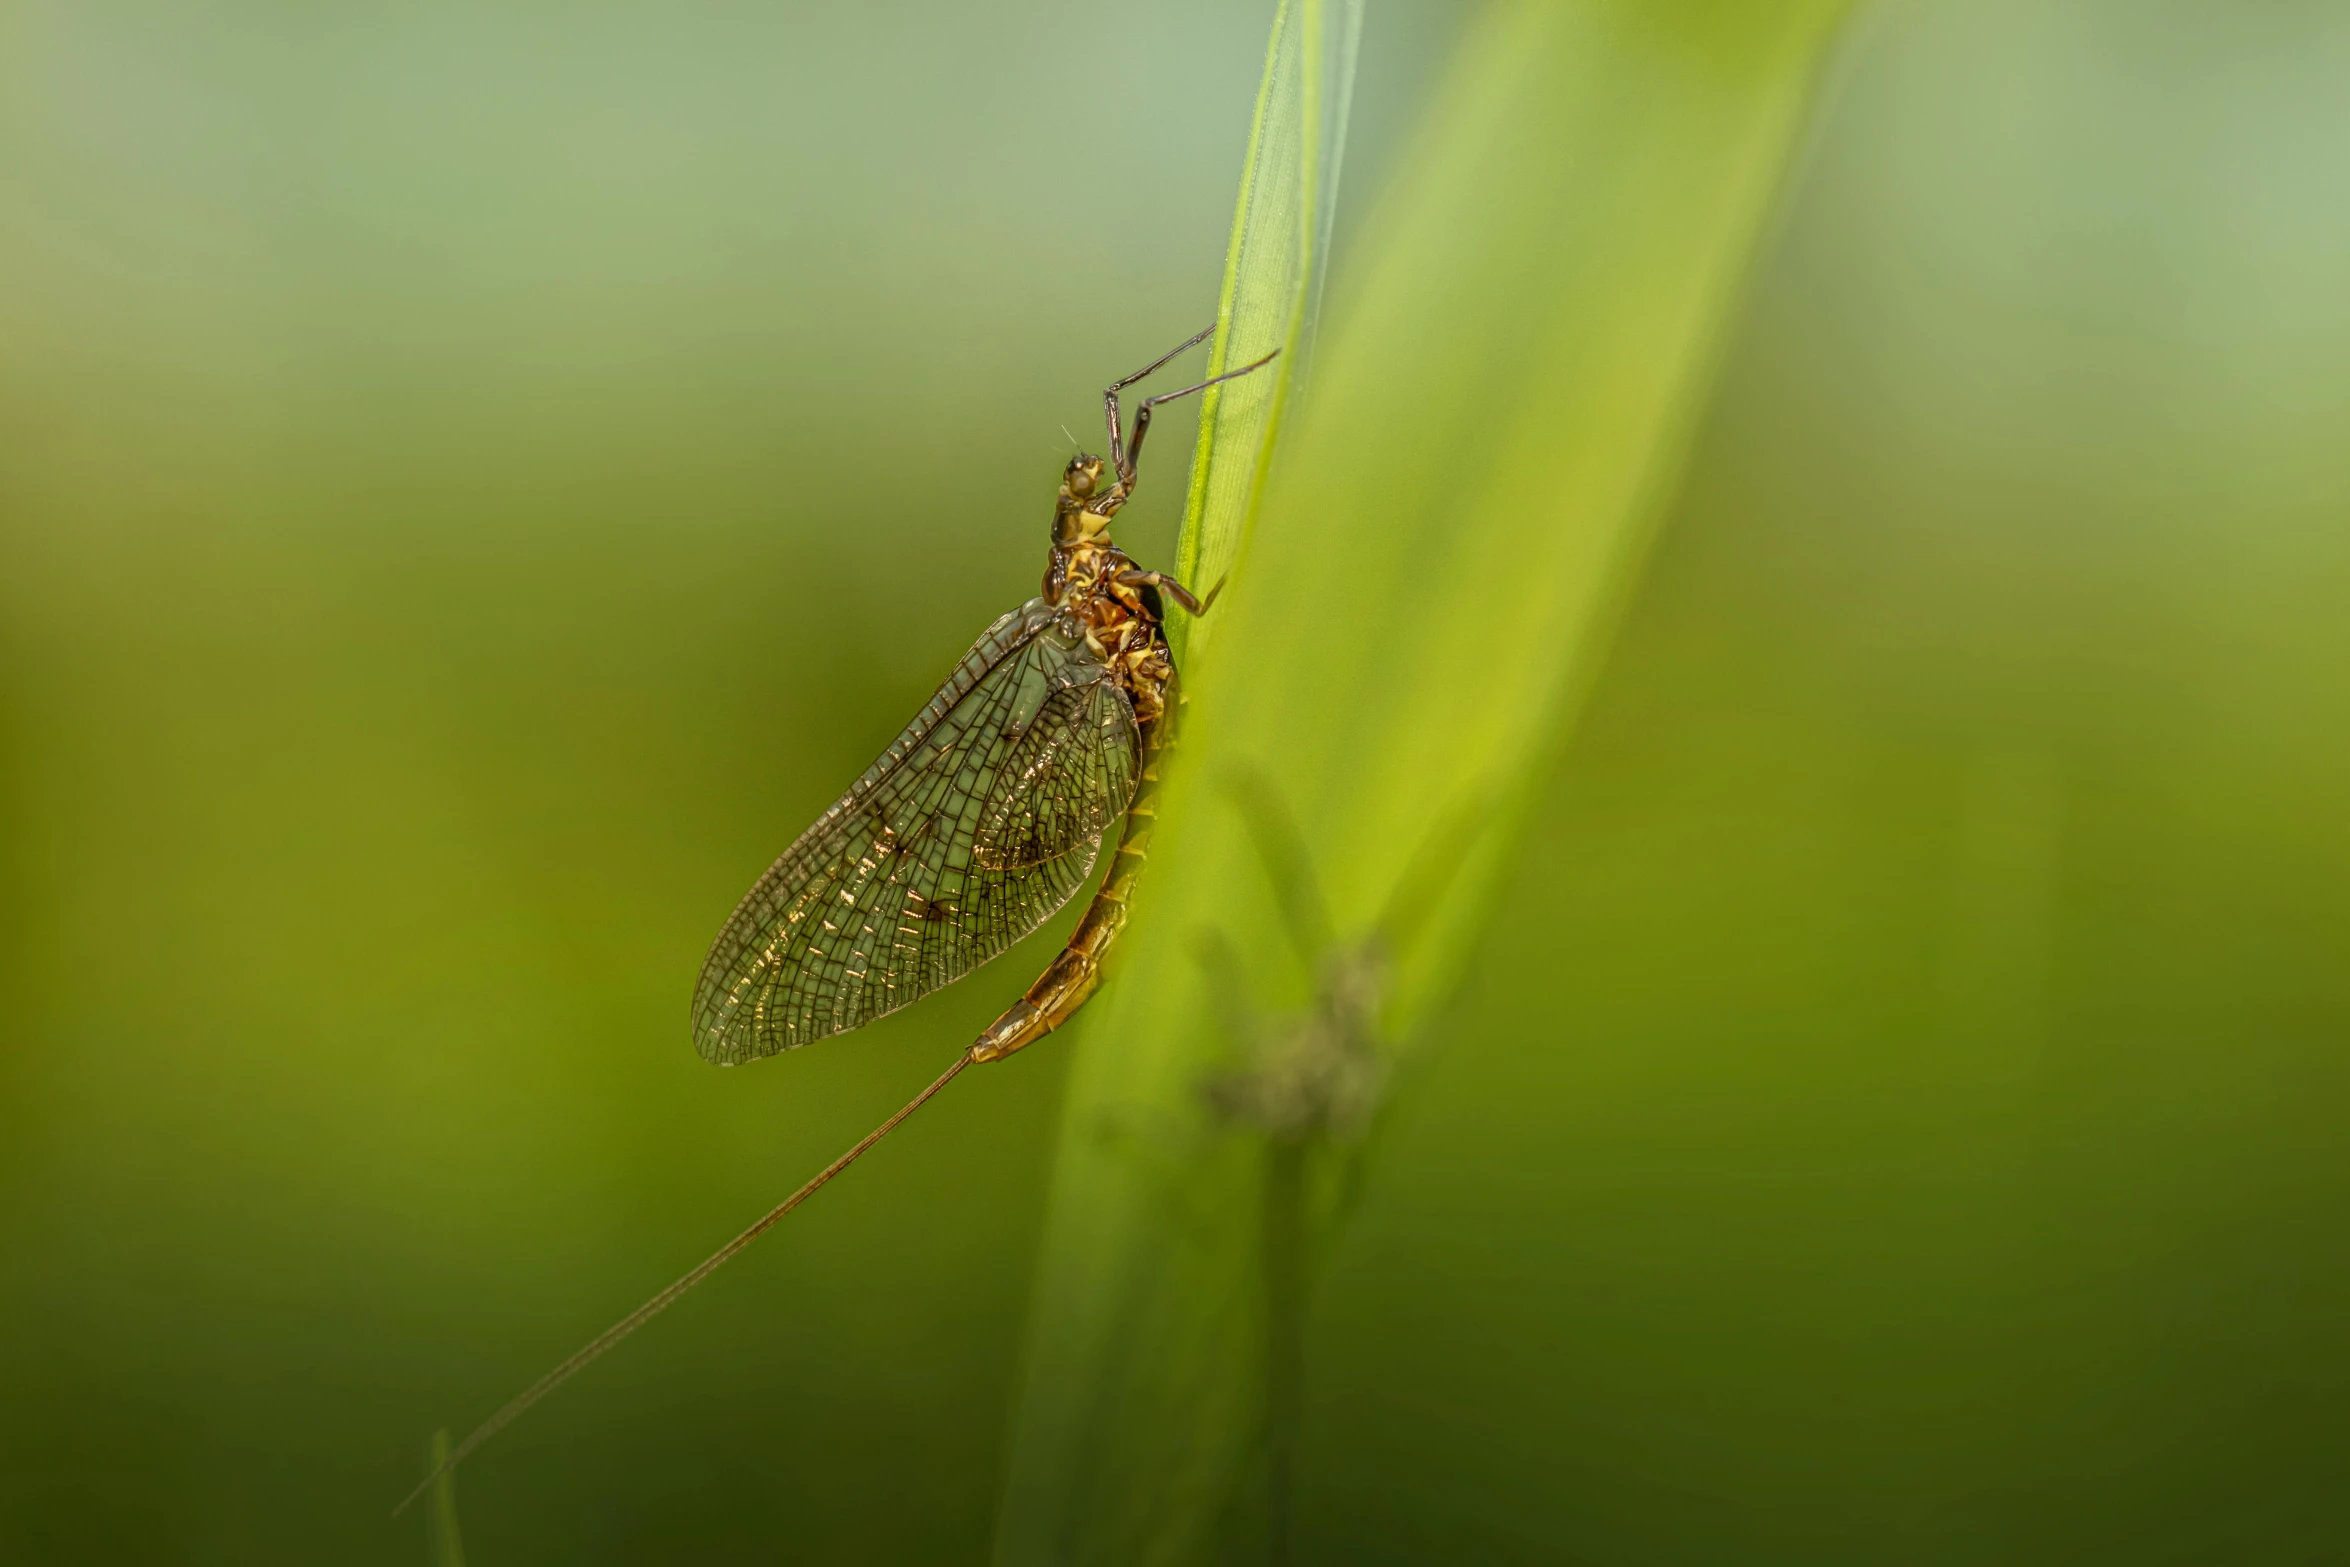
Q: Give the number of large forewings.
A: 1